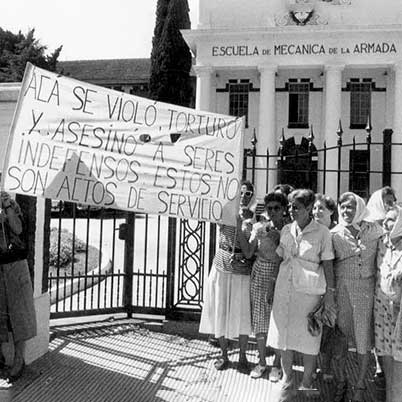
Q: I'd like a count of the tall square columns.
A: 4